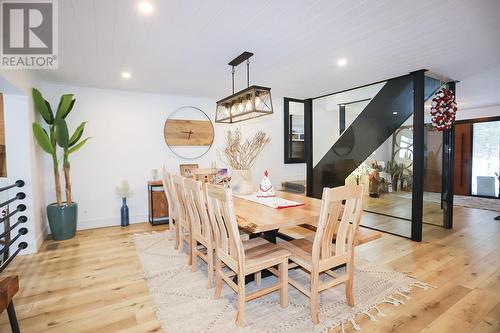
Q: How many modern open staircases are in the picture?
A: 1